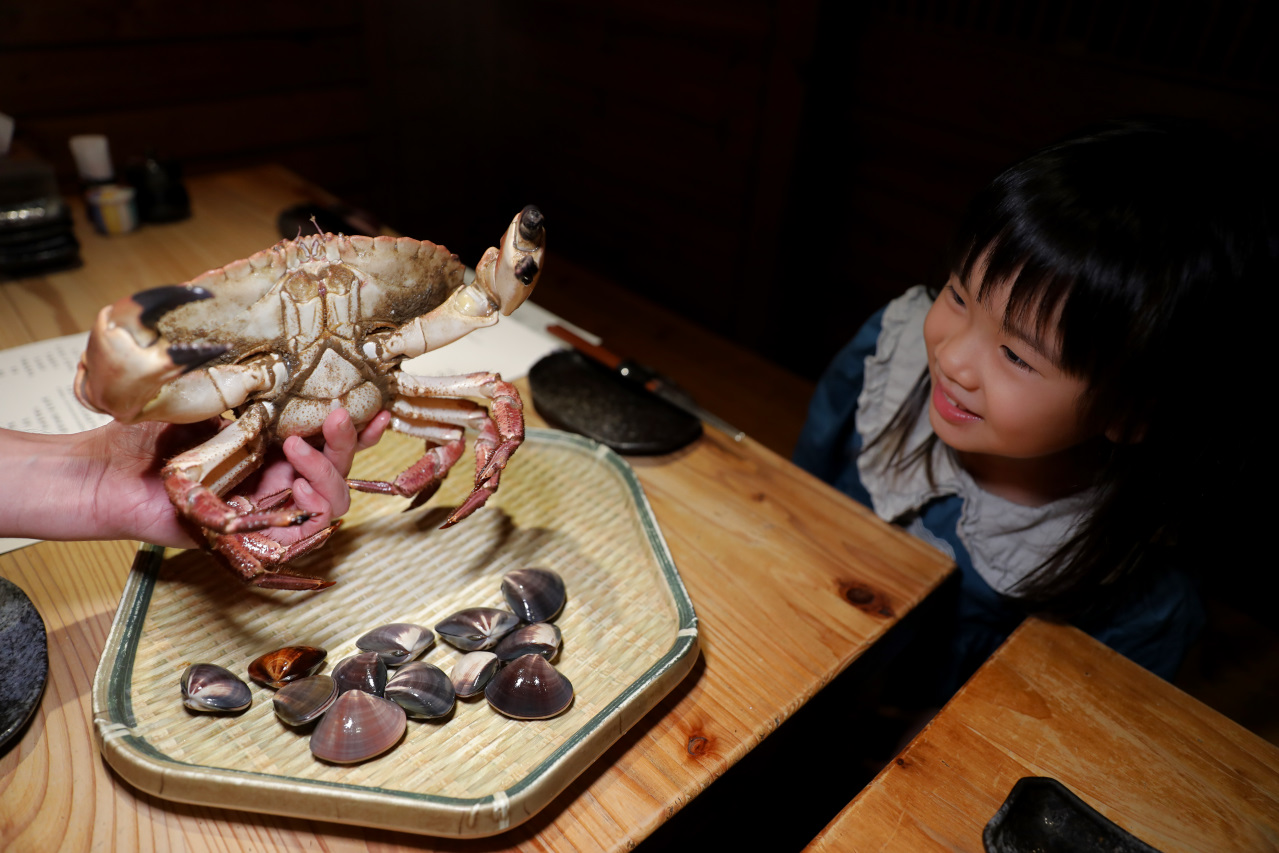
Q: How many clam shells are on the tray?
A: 12